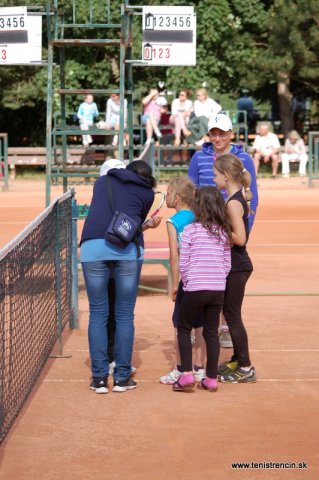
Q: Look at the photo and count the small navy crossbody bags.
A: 1